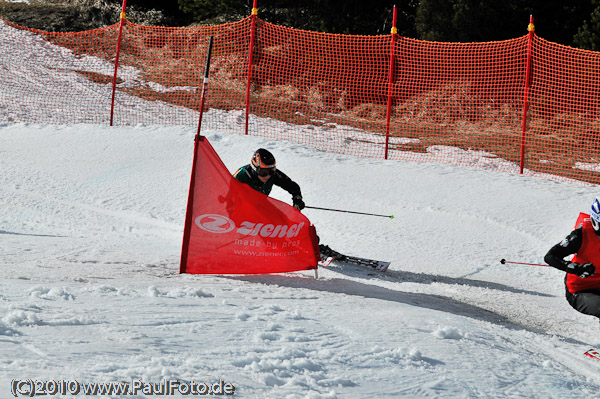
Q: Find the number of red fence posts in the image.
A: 4